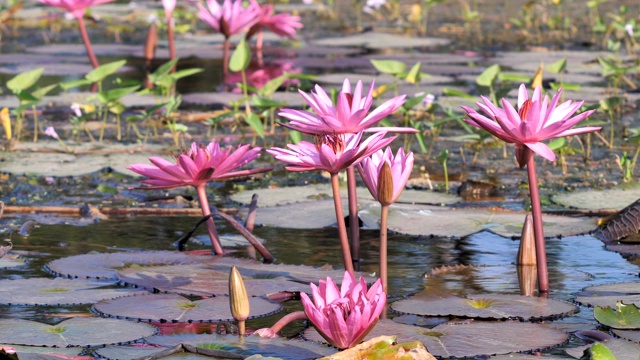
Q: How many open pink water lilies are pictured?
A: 9